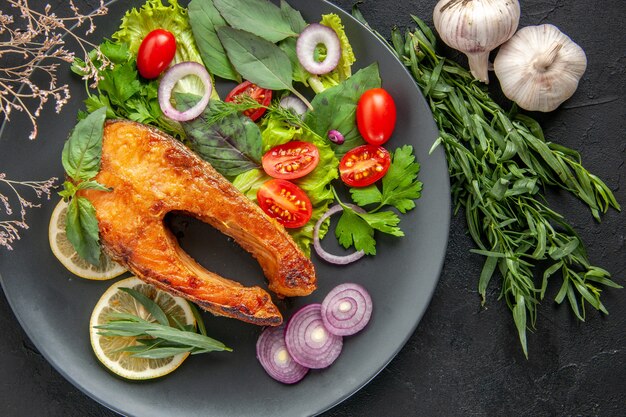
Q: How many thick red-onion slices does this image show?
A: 3